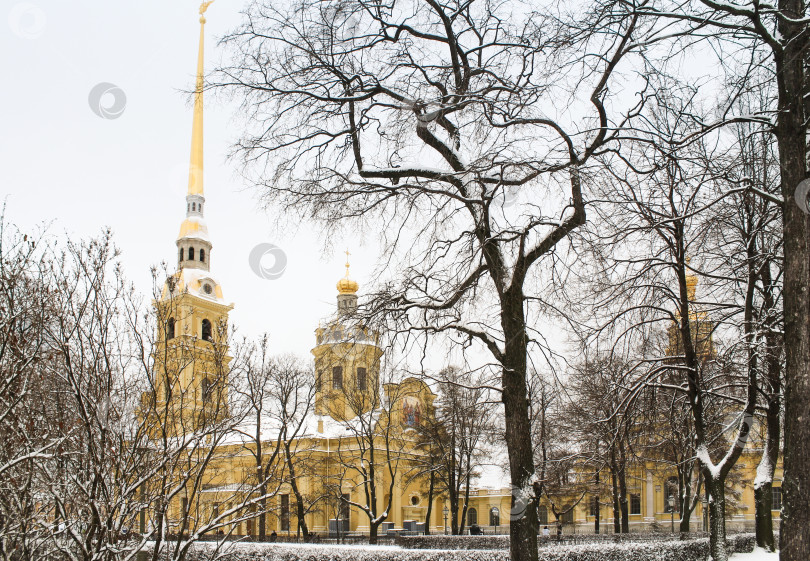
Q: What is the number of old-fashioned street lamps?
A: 4